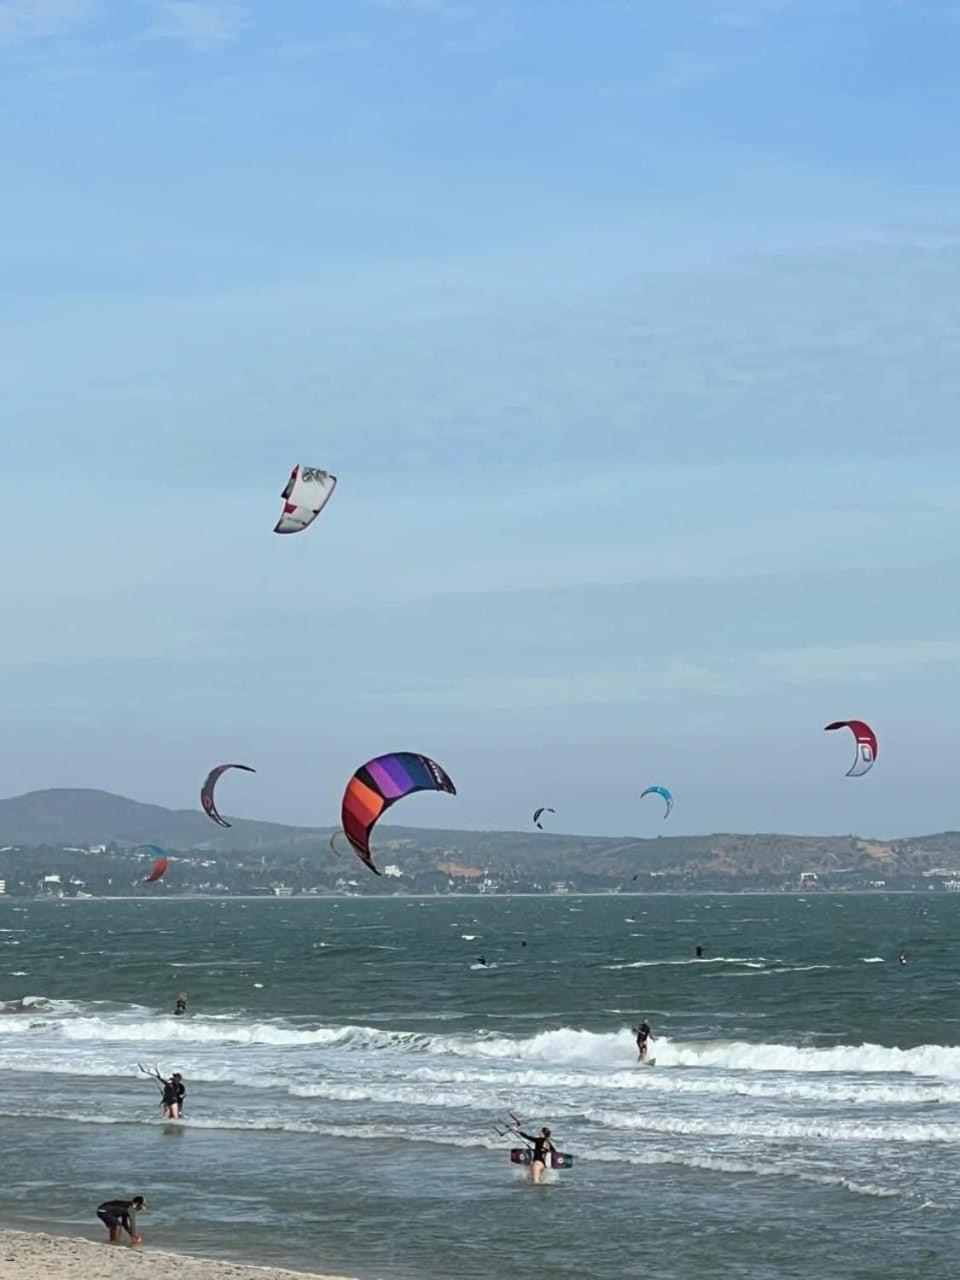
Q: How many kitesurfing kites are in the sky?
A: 8